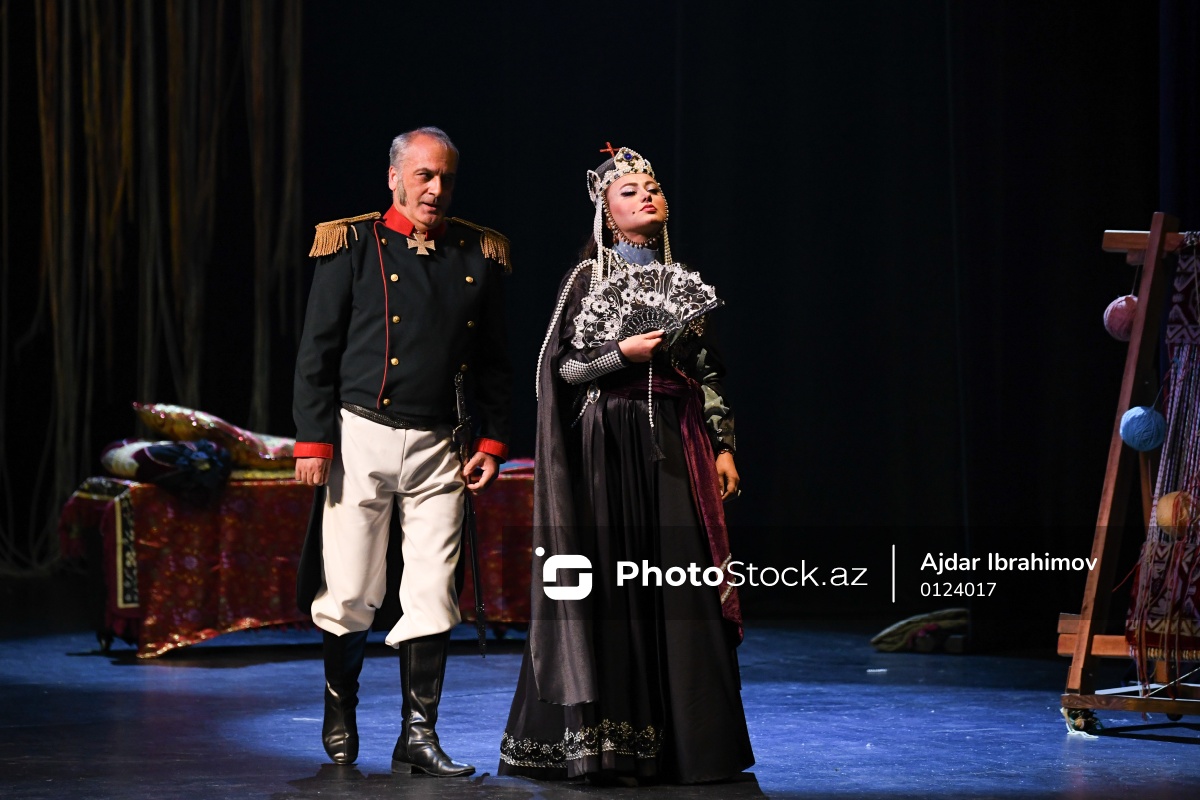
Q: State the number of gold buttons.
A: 9